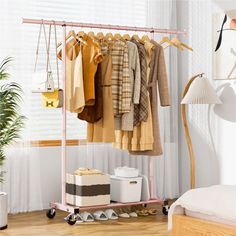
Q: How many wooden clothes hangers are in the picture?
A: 11